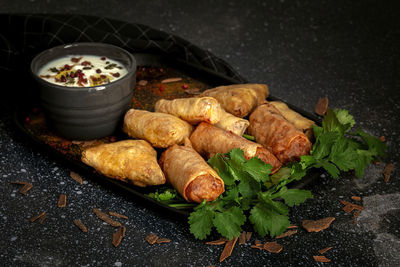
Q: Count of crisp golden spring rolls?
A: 9